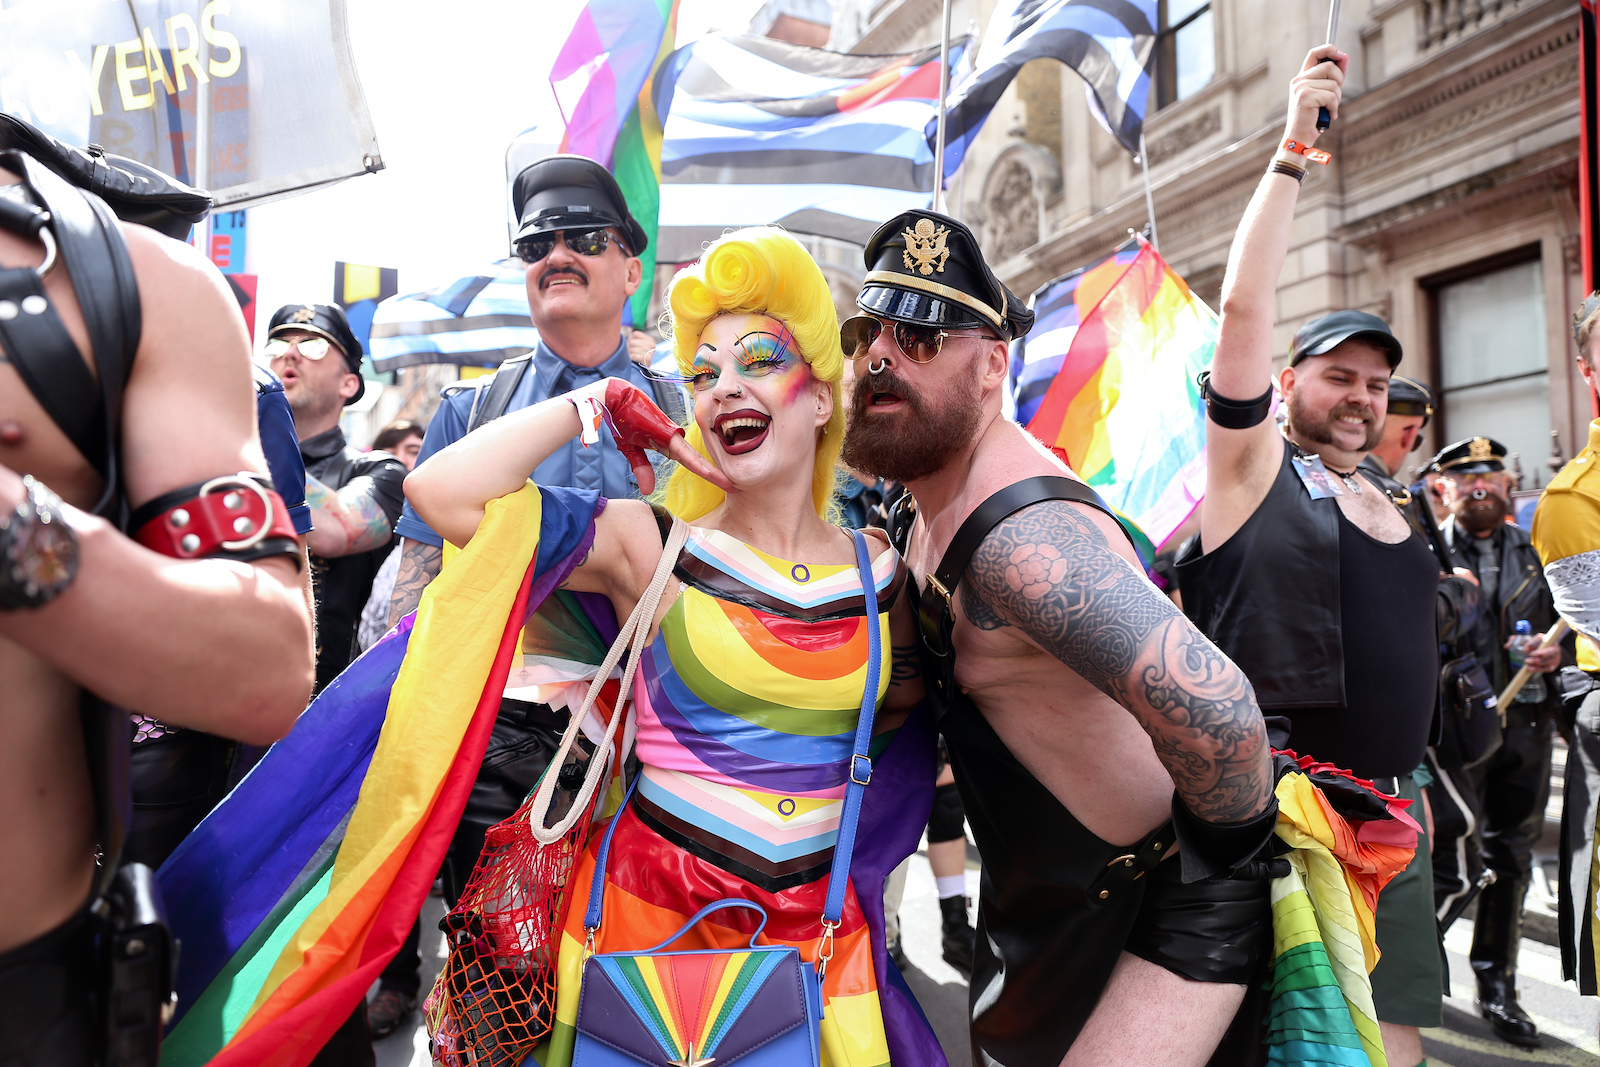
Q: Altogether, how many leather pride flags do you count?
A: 4